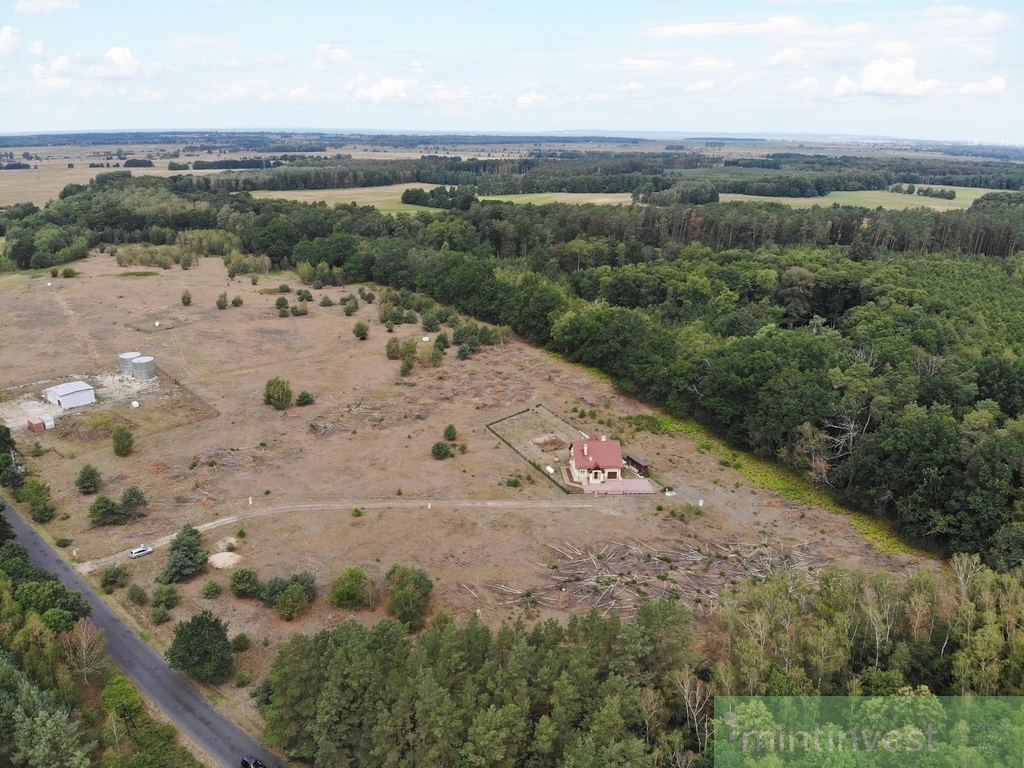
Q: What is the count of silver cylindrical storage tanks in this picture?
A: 2